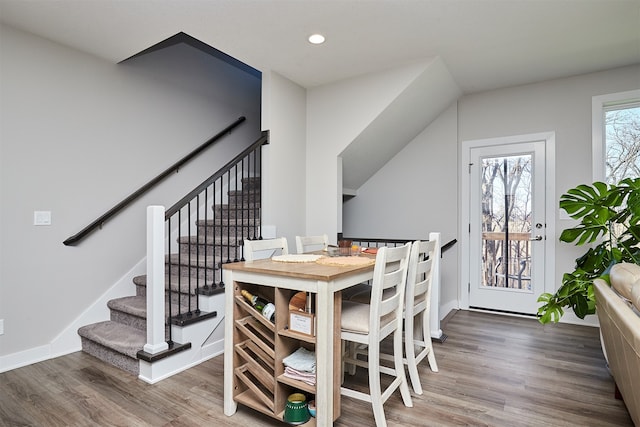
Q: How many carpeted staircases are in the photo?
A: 1